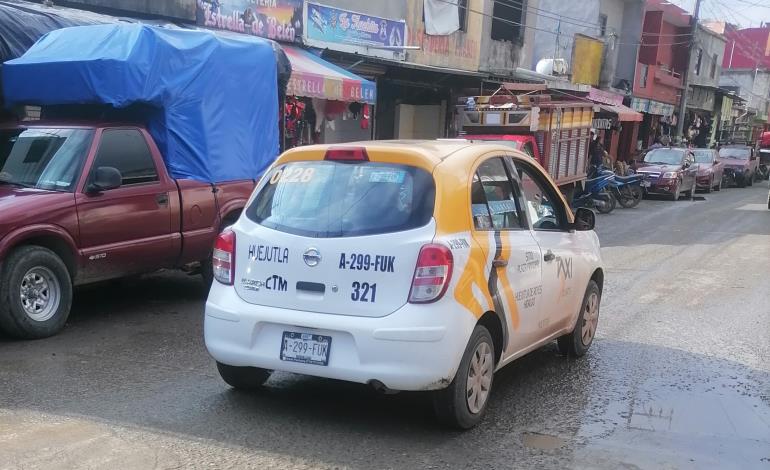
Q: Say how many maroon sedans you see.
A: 2